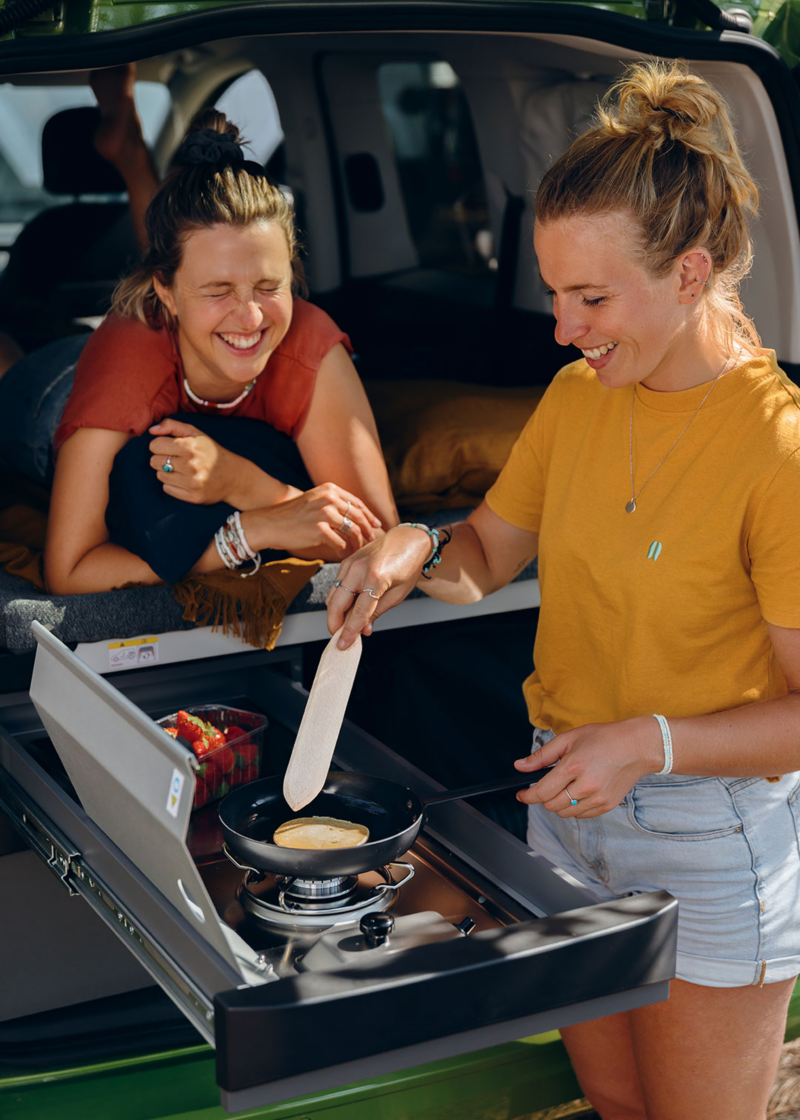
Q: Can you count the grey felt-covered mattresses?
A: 1